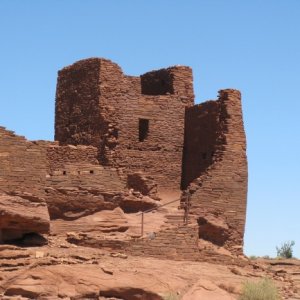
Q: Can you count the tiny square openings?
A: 2